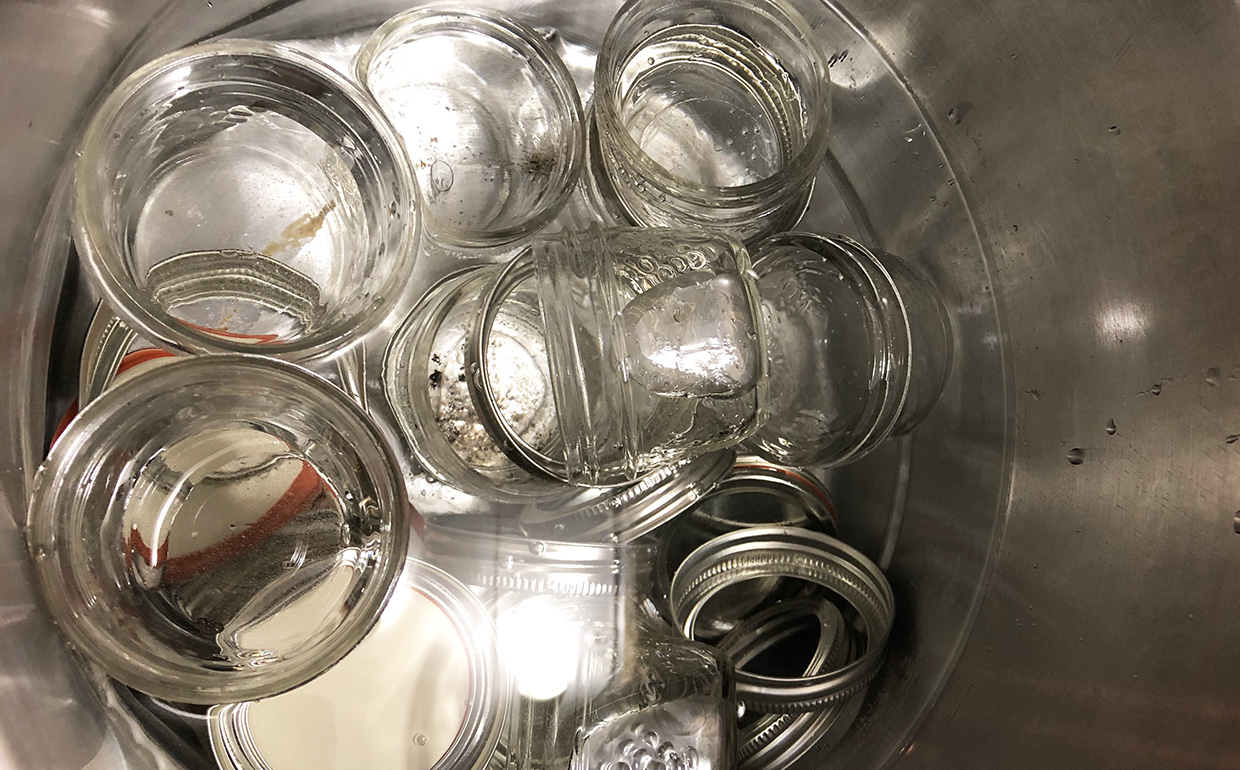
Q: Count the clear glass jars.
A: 8